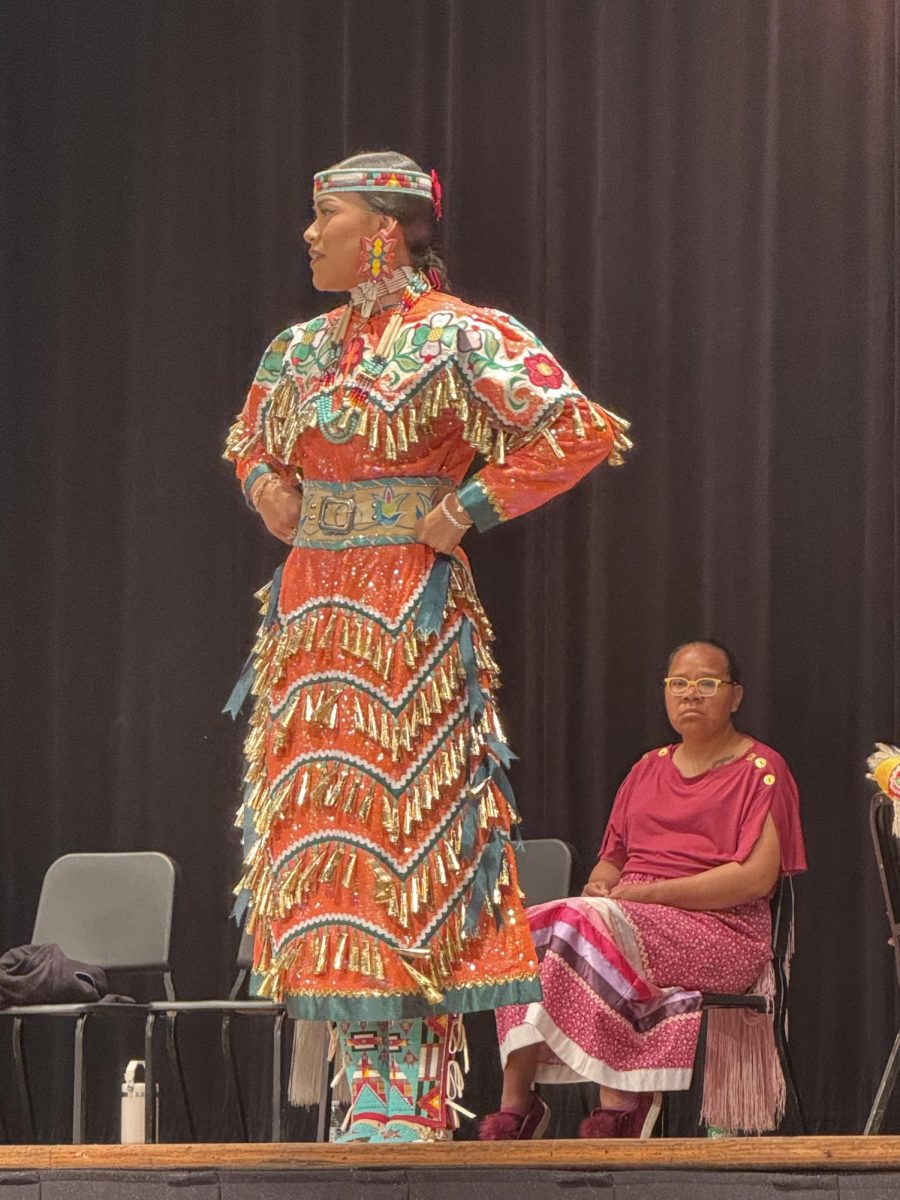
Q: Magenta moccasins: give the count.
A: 2